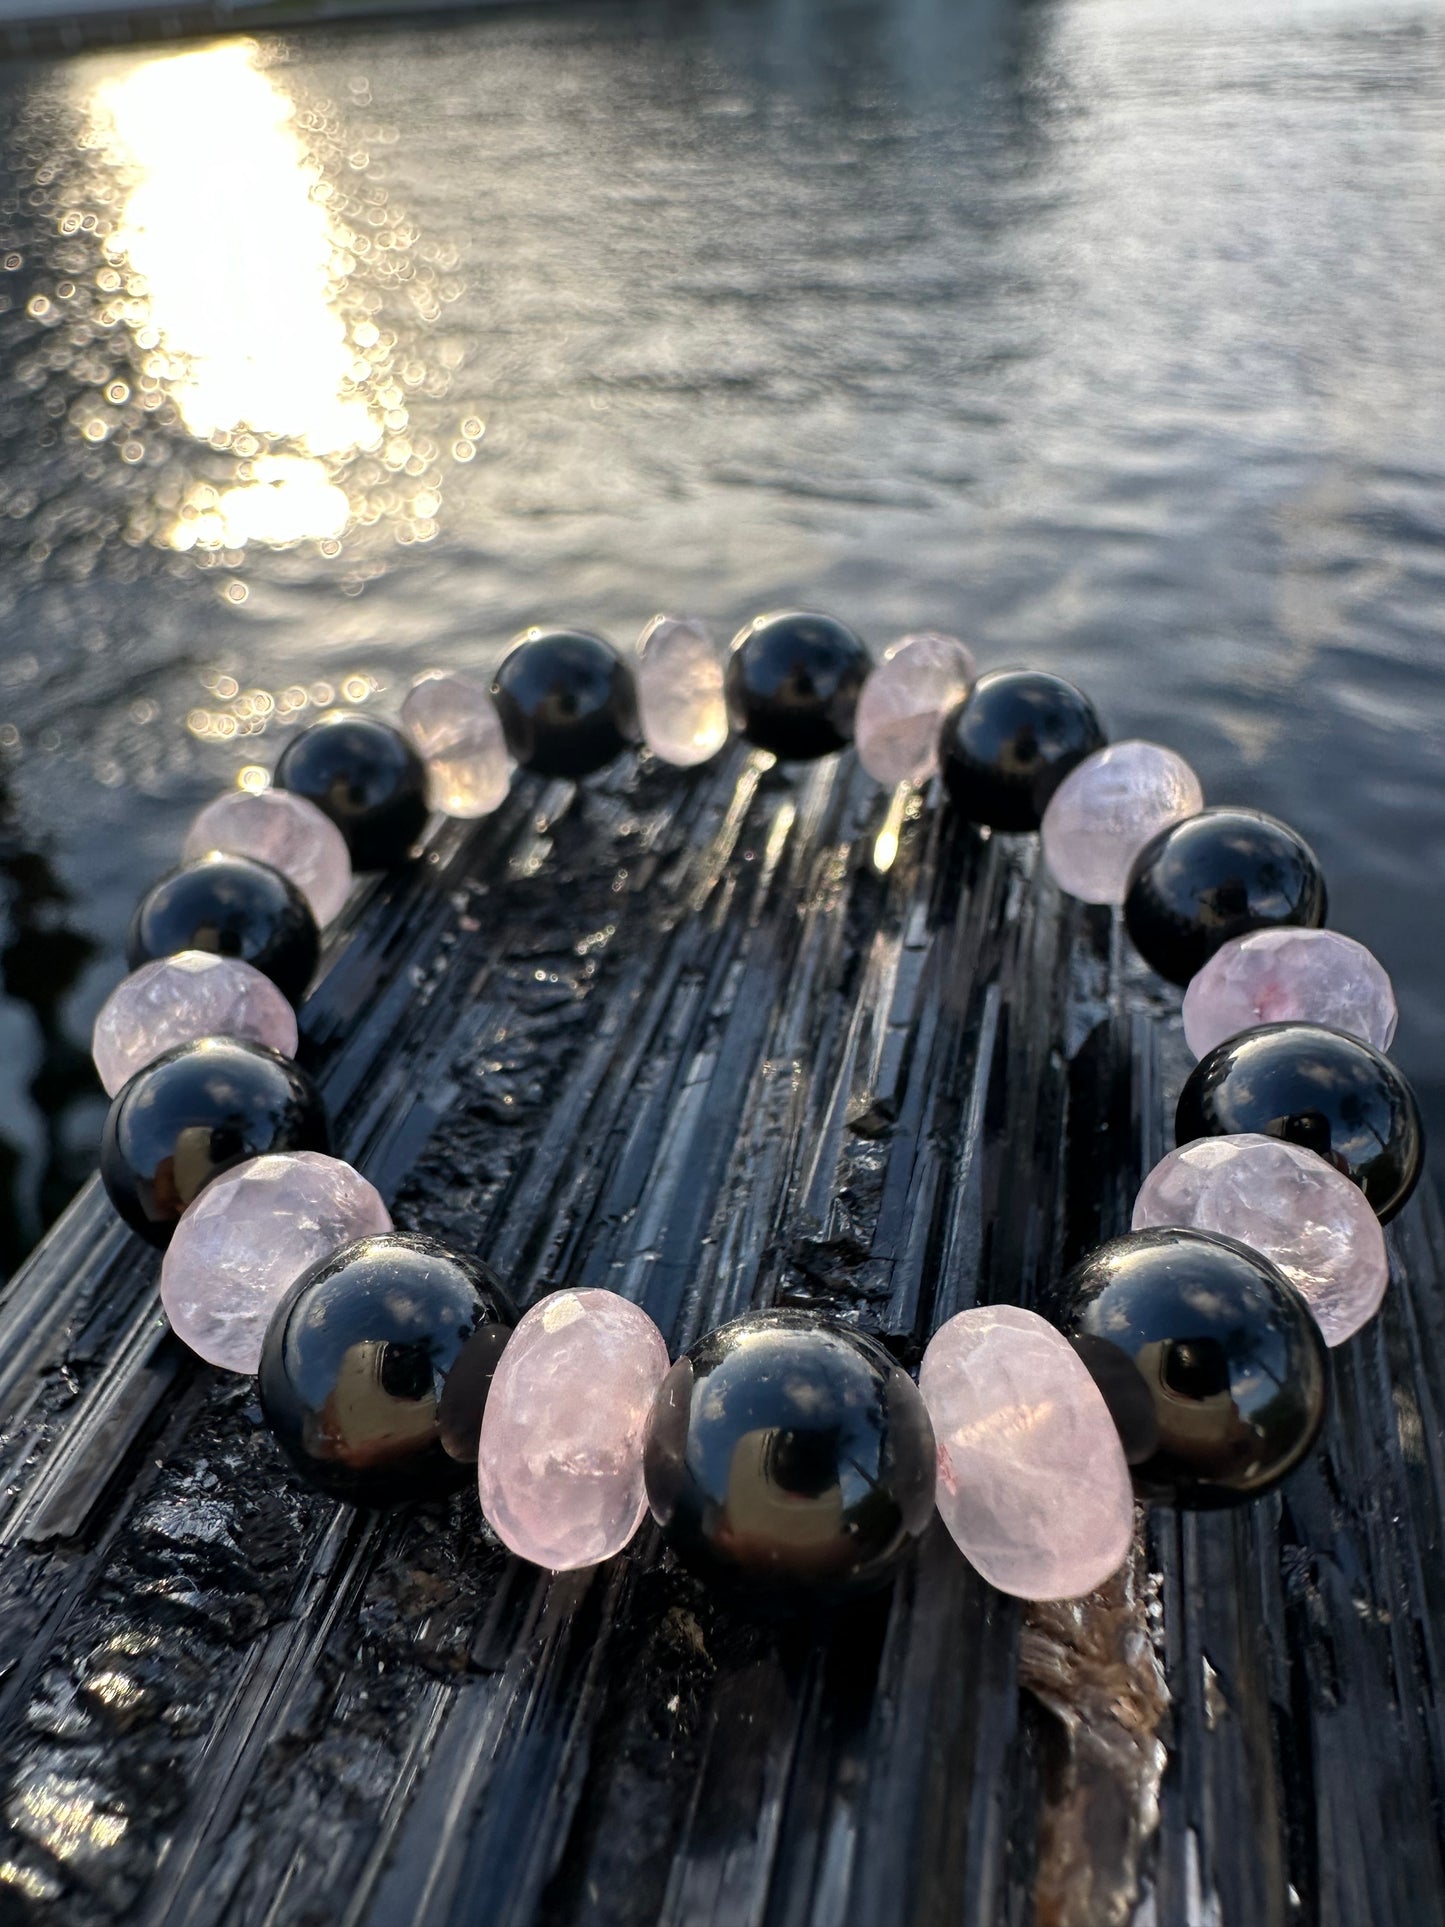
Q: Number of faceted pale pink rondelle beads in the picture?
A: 11